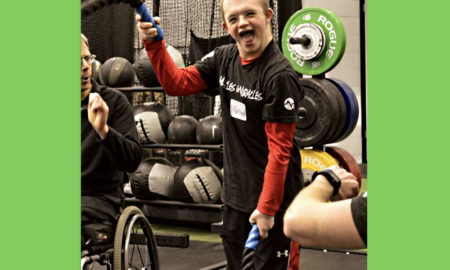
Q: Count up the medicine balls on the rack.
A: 8